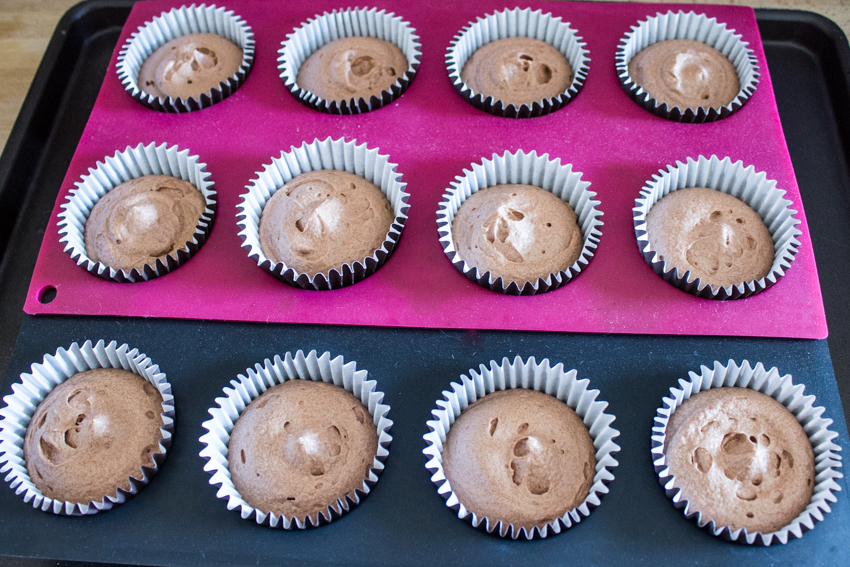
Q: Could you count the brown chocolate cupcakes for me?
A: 12